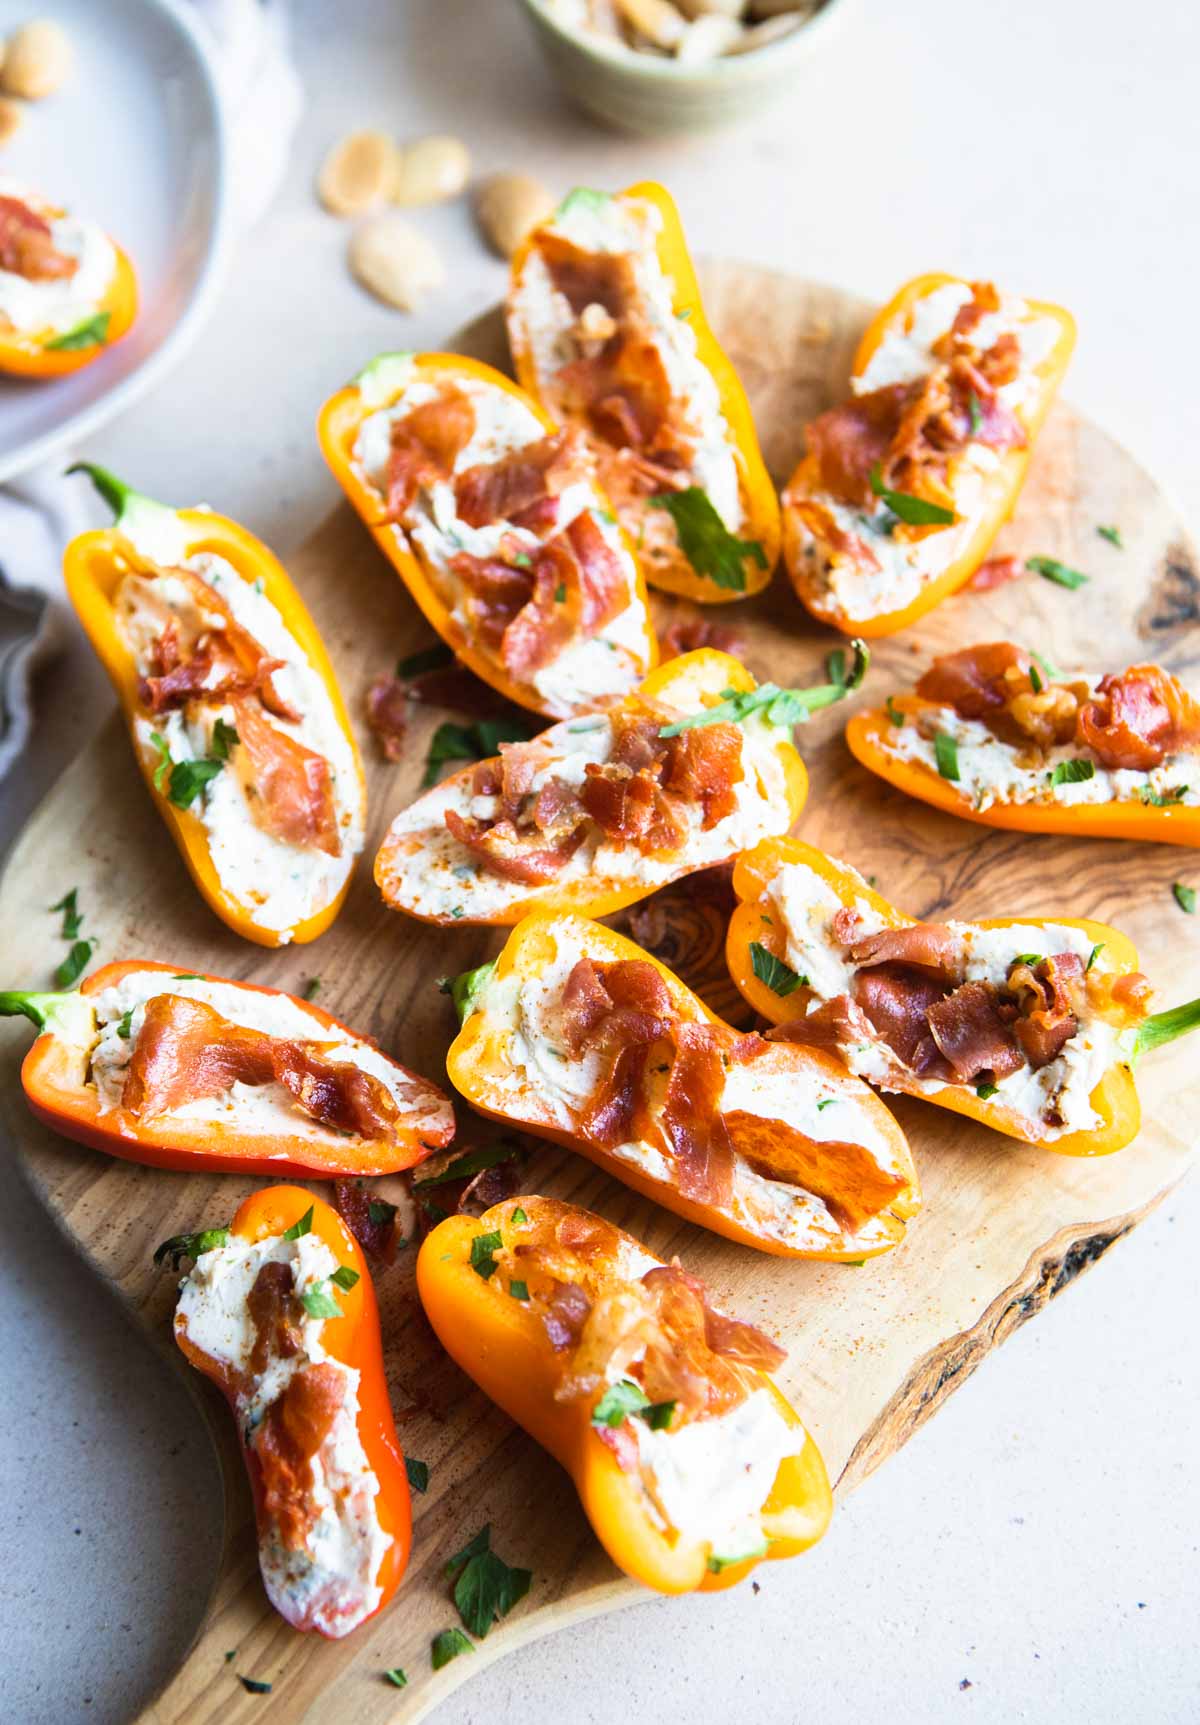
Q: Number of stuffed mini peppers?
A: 12